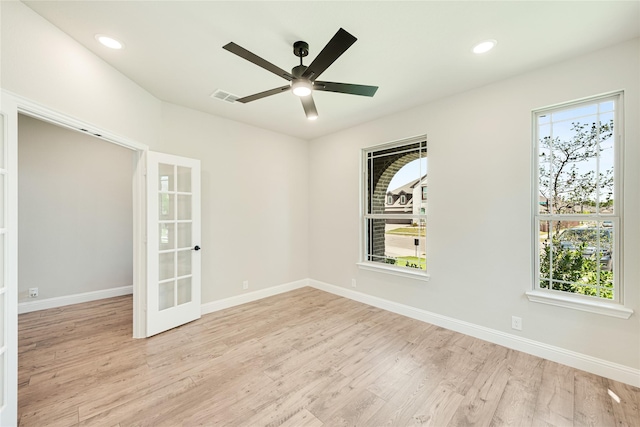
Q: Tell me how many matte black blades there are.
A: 5